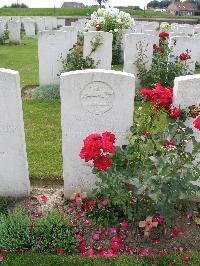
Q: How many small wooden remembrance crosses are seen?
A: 2